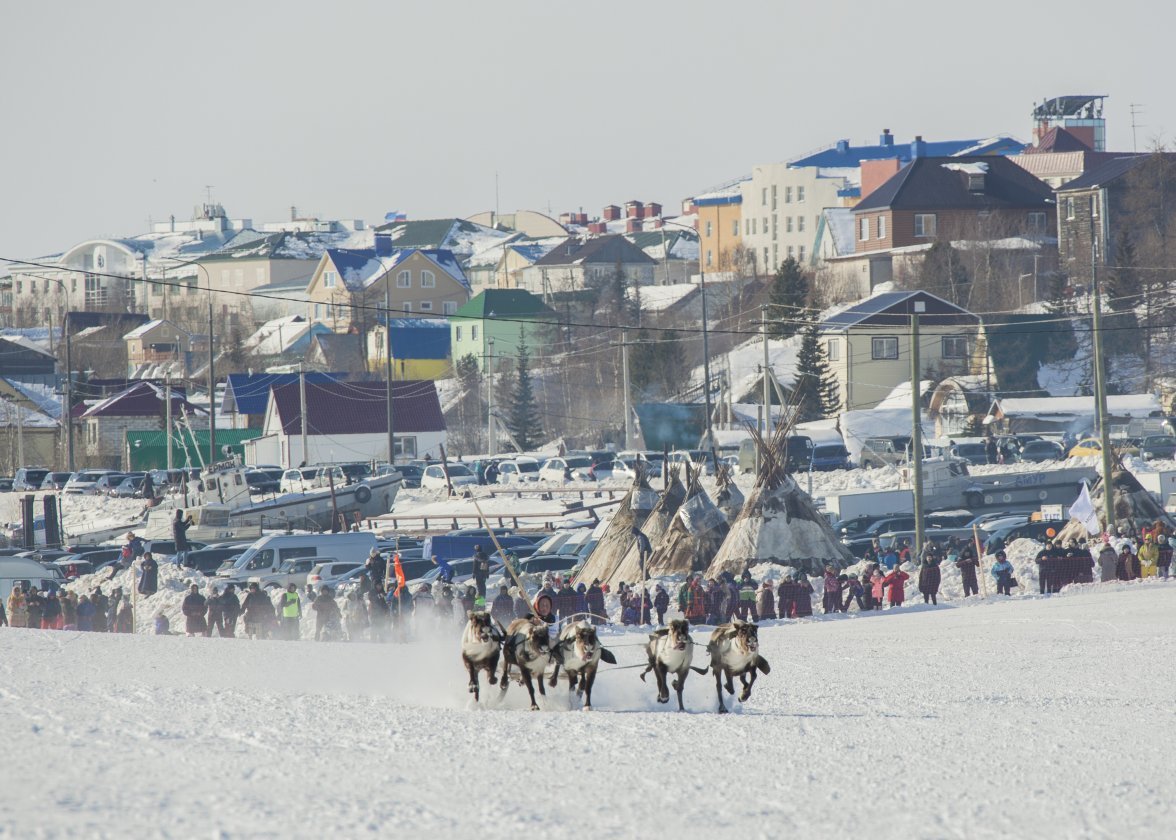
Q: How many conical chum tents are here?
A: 6